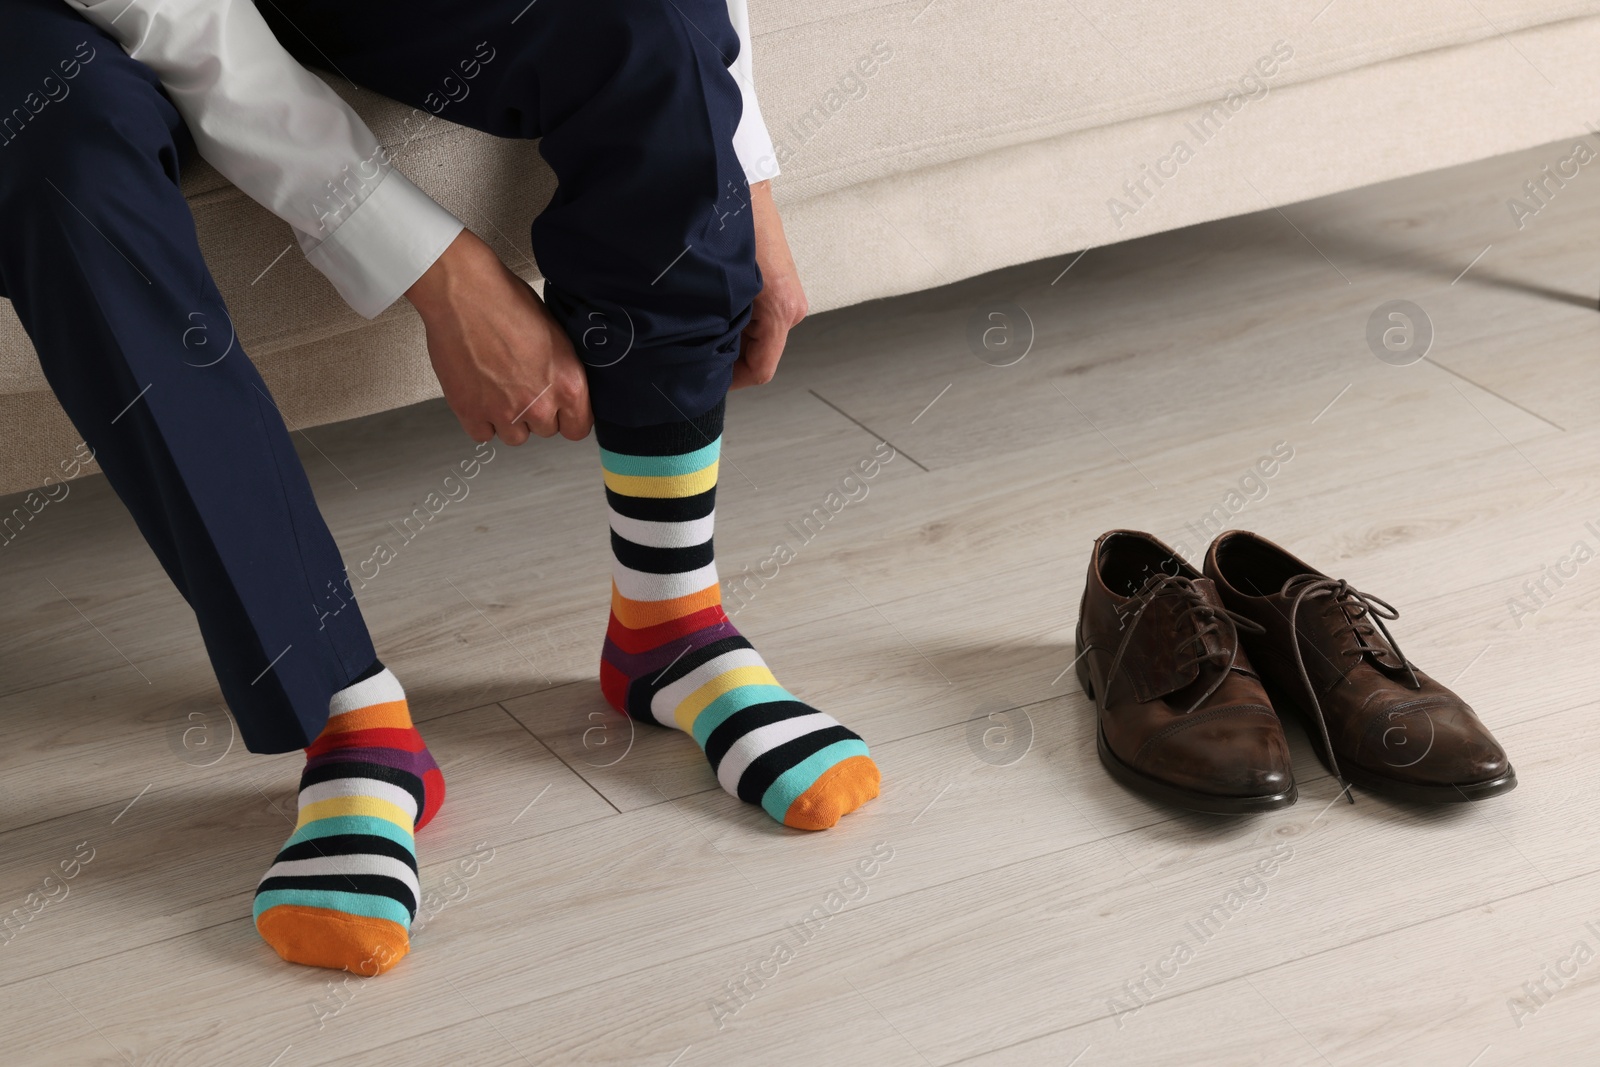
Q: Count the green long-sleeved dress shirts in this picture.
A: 0